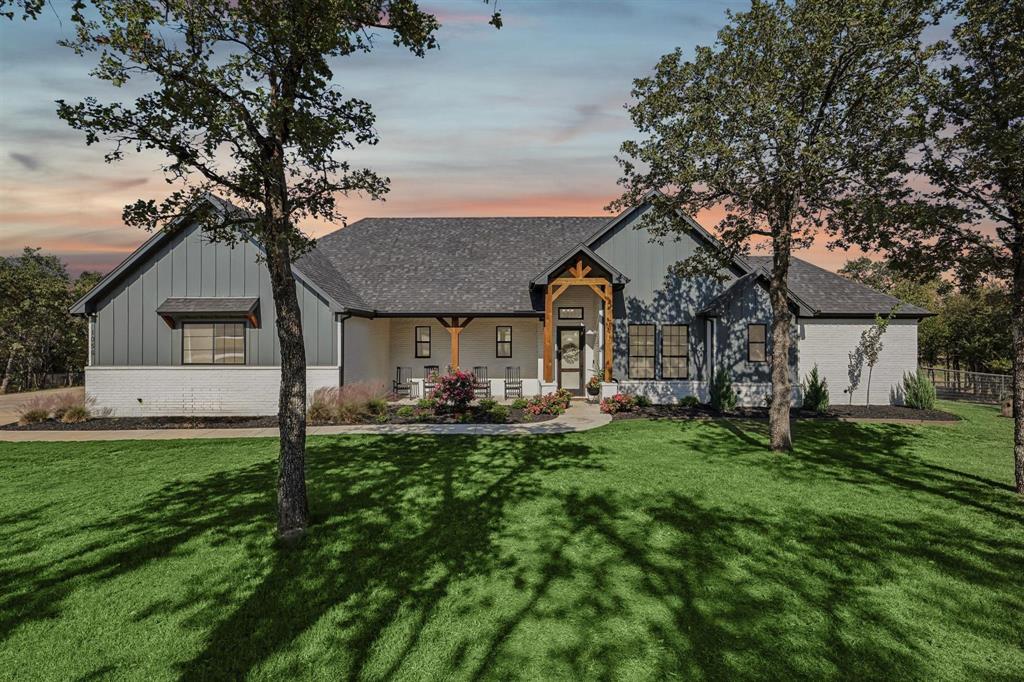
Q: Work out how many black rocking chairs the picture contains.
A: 4